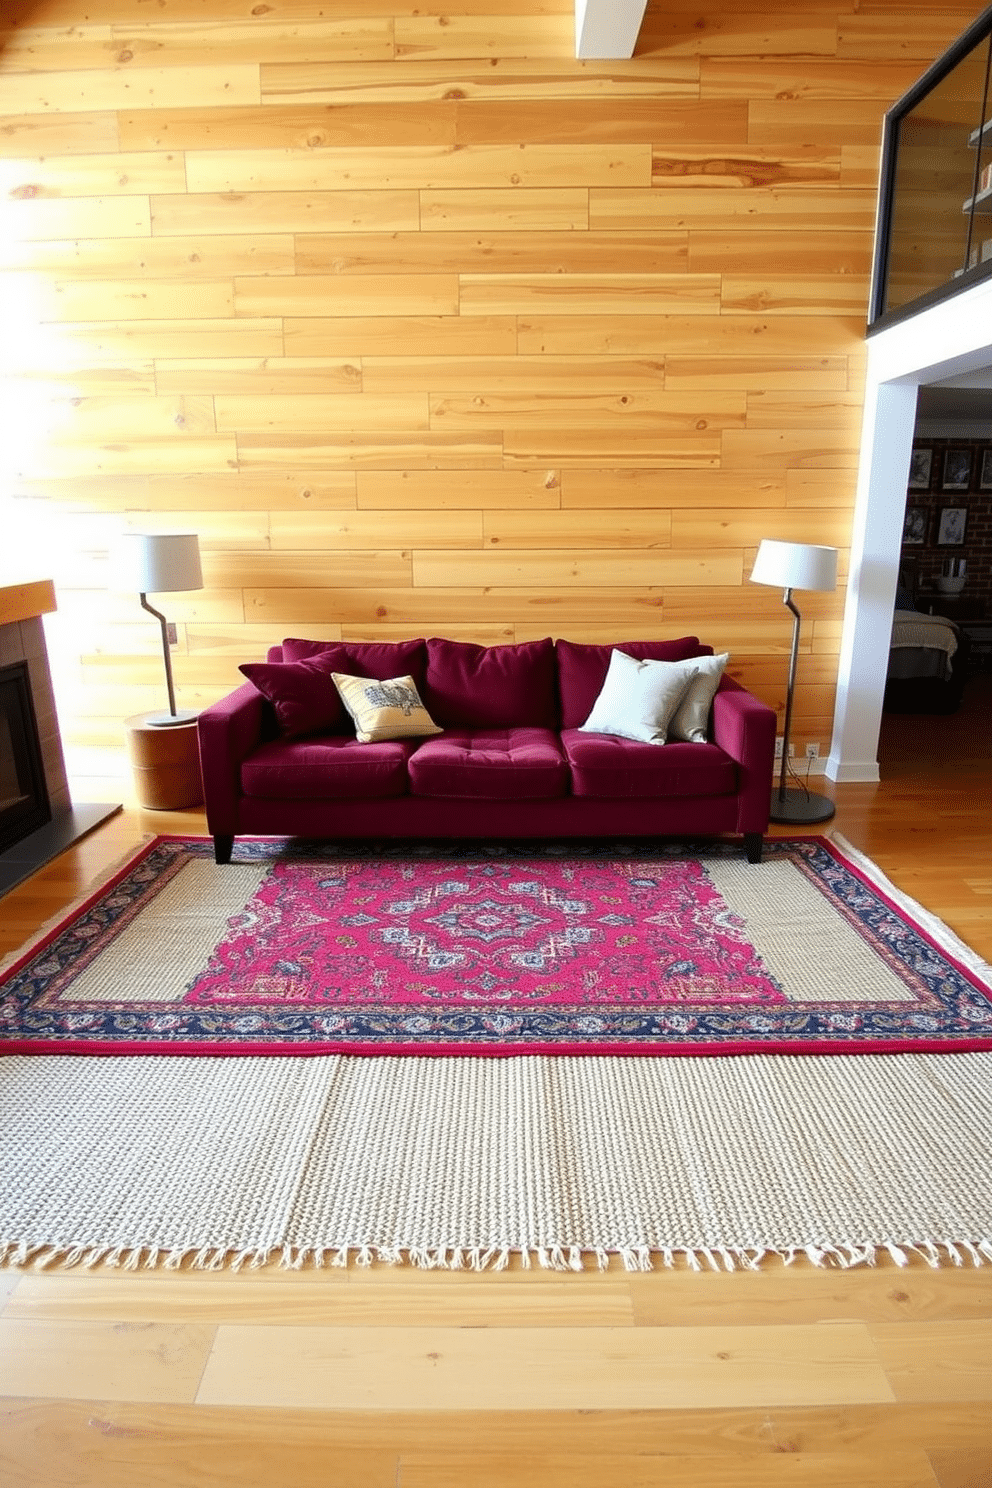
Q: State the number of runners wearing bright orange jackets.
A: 0